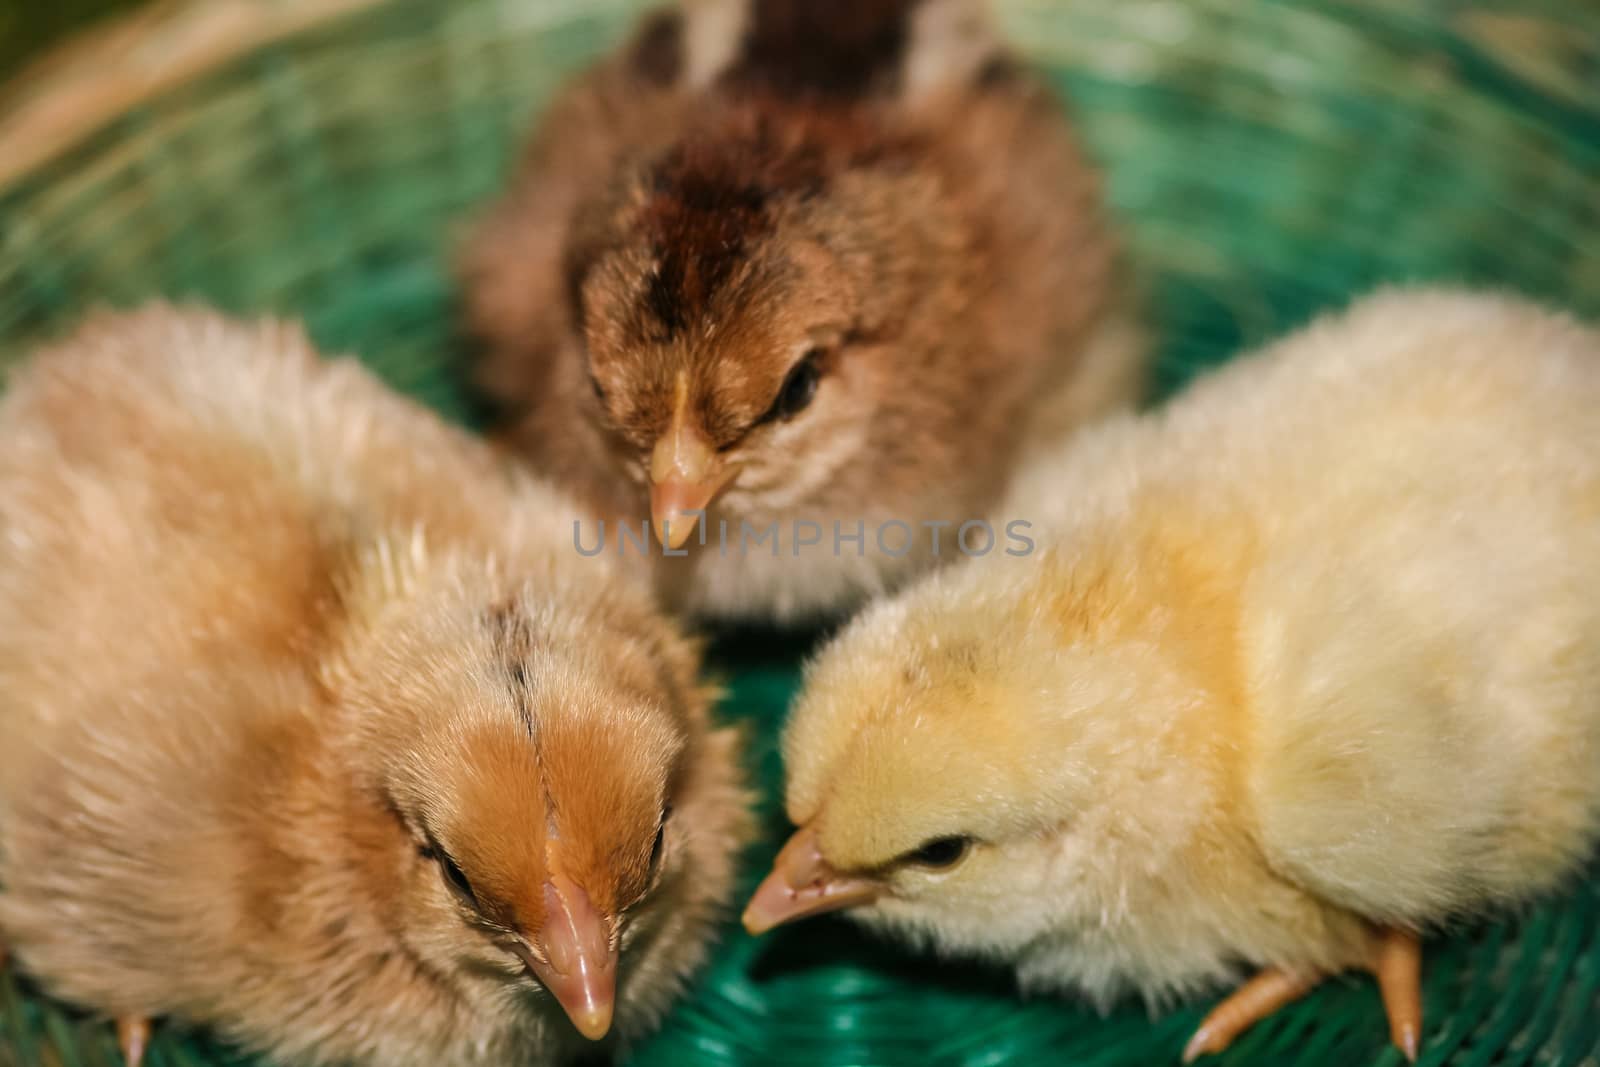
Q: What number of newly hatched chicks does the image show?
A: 3